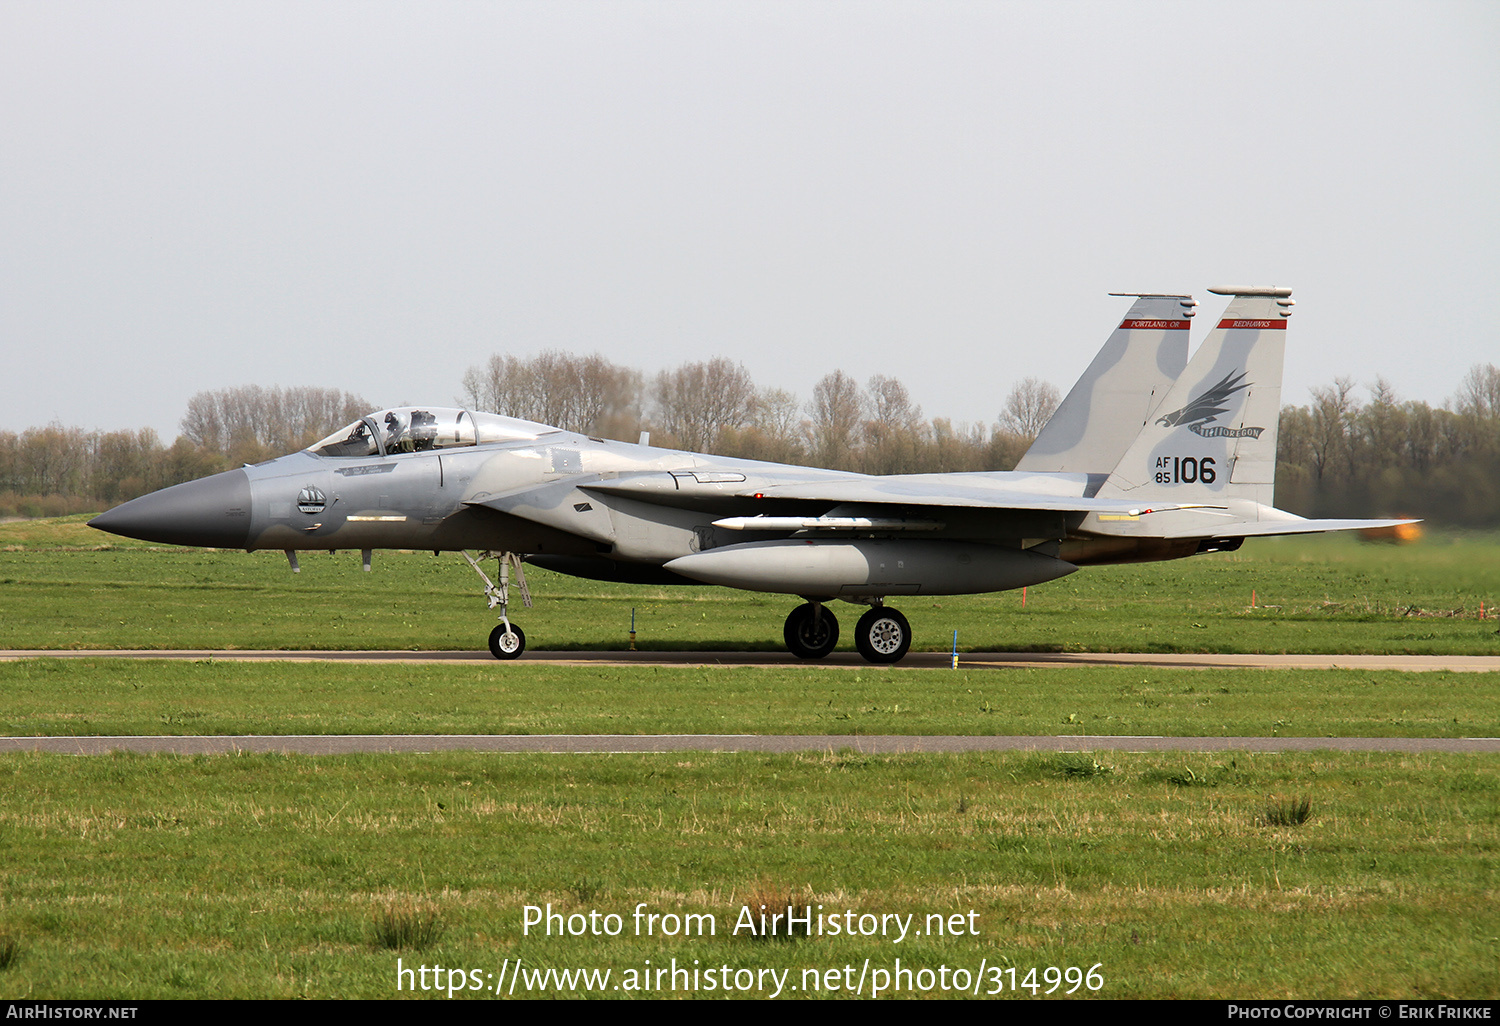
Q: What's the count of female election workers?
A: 0